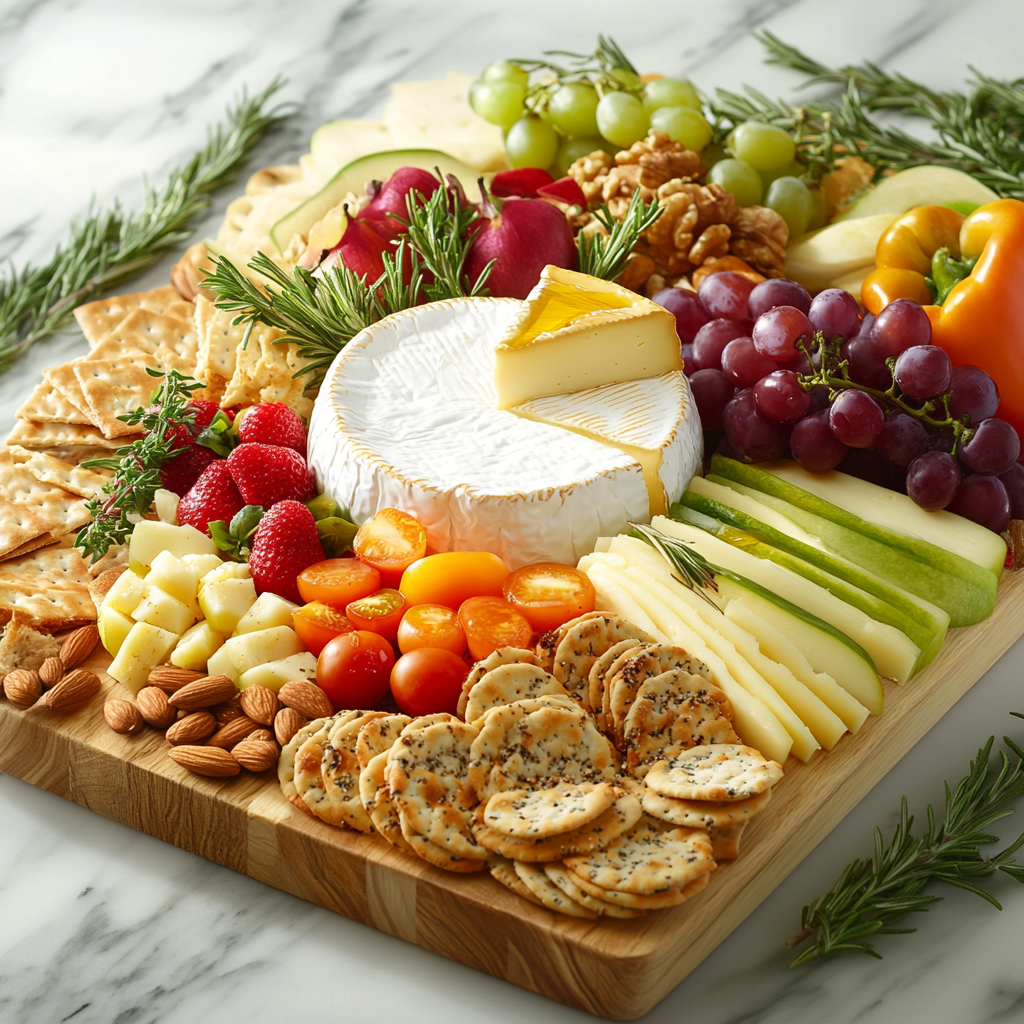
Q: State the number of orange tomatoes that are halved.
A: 7